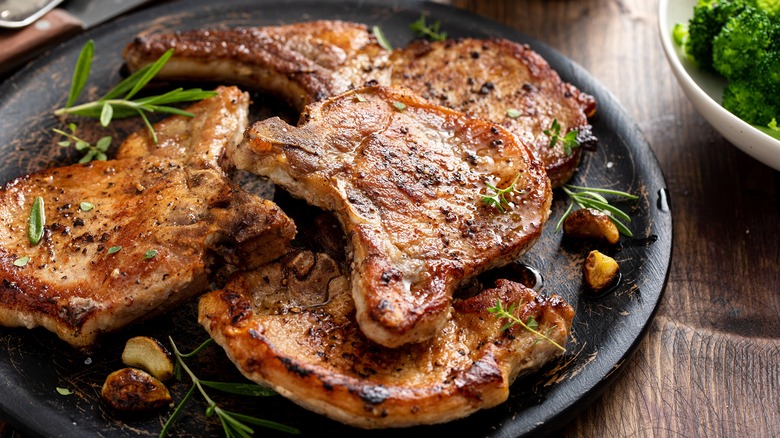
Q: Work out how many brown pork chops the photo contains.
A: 4